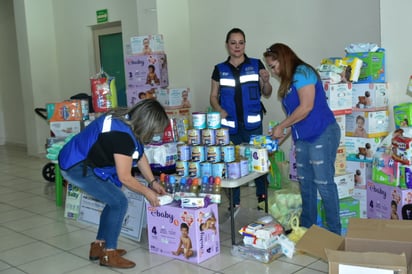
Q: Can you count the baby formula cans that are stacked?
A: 15